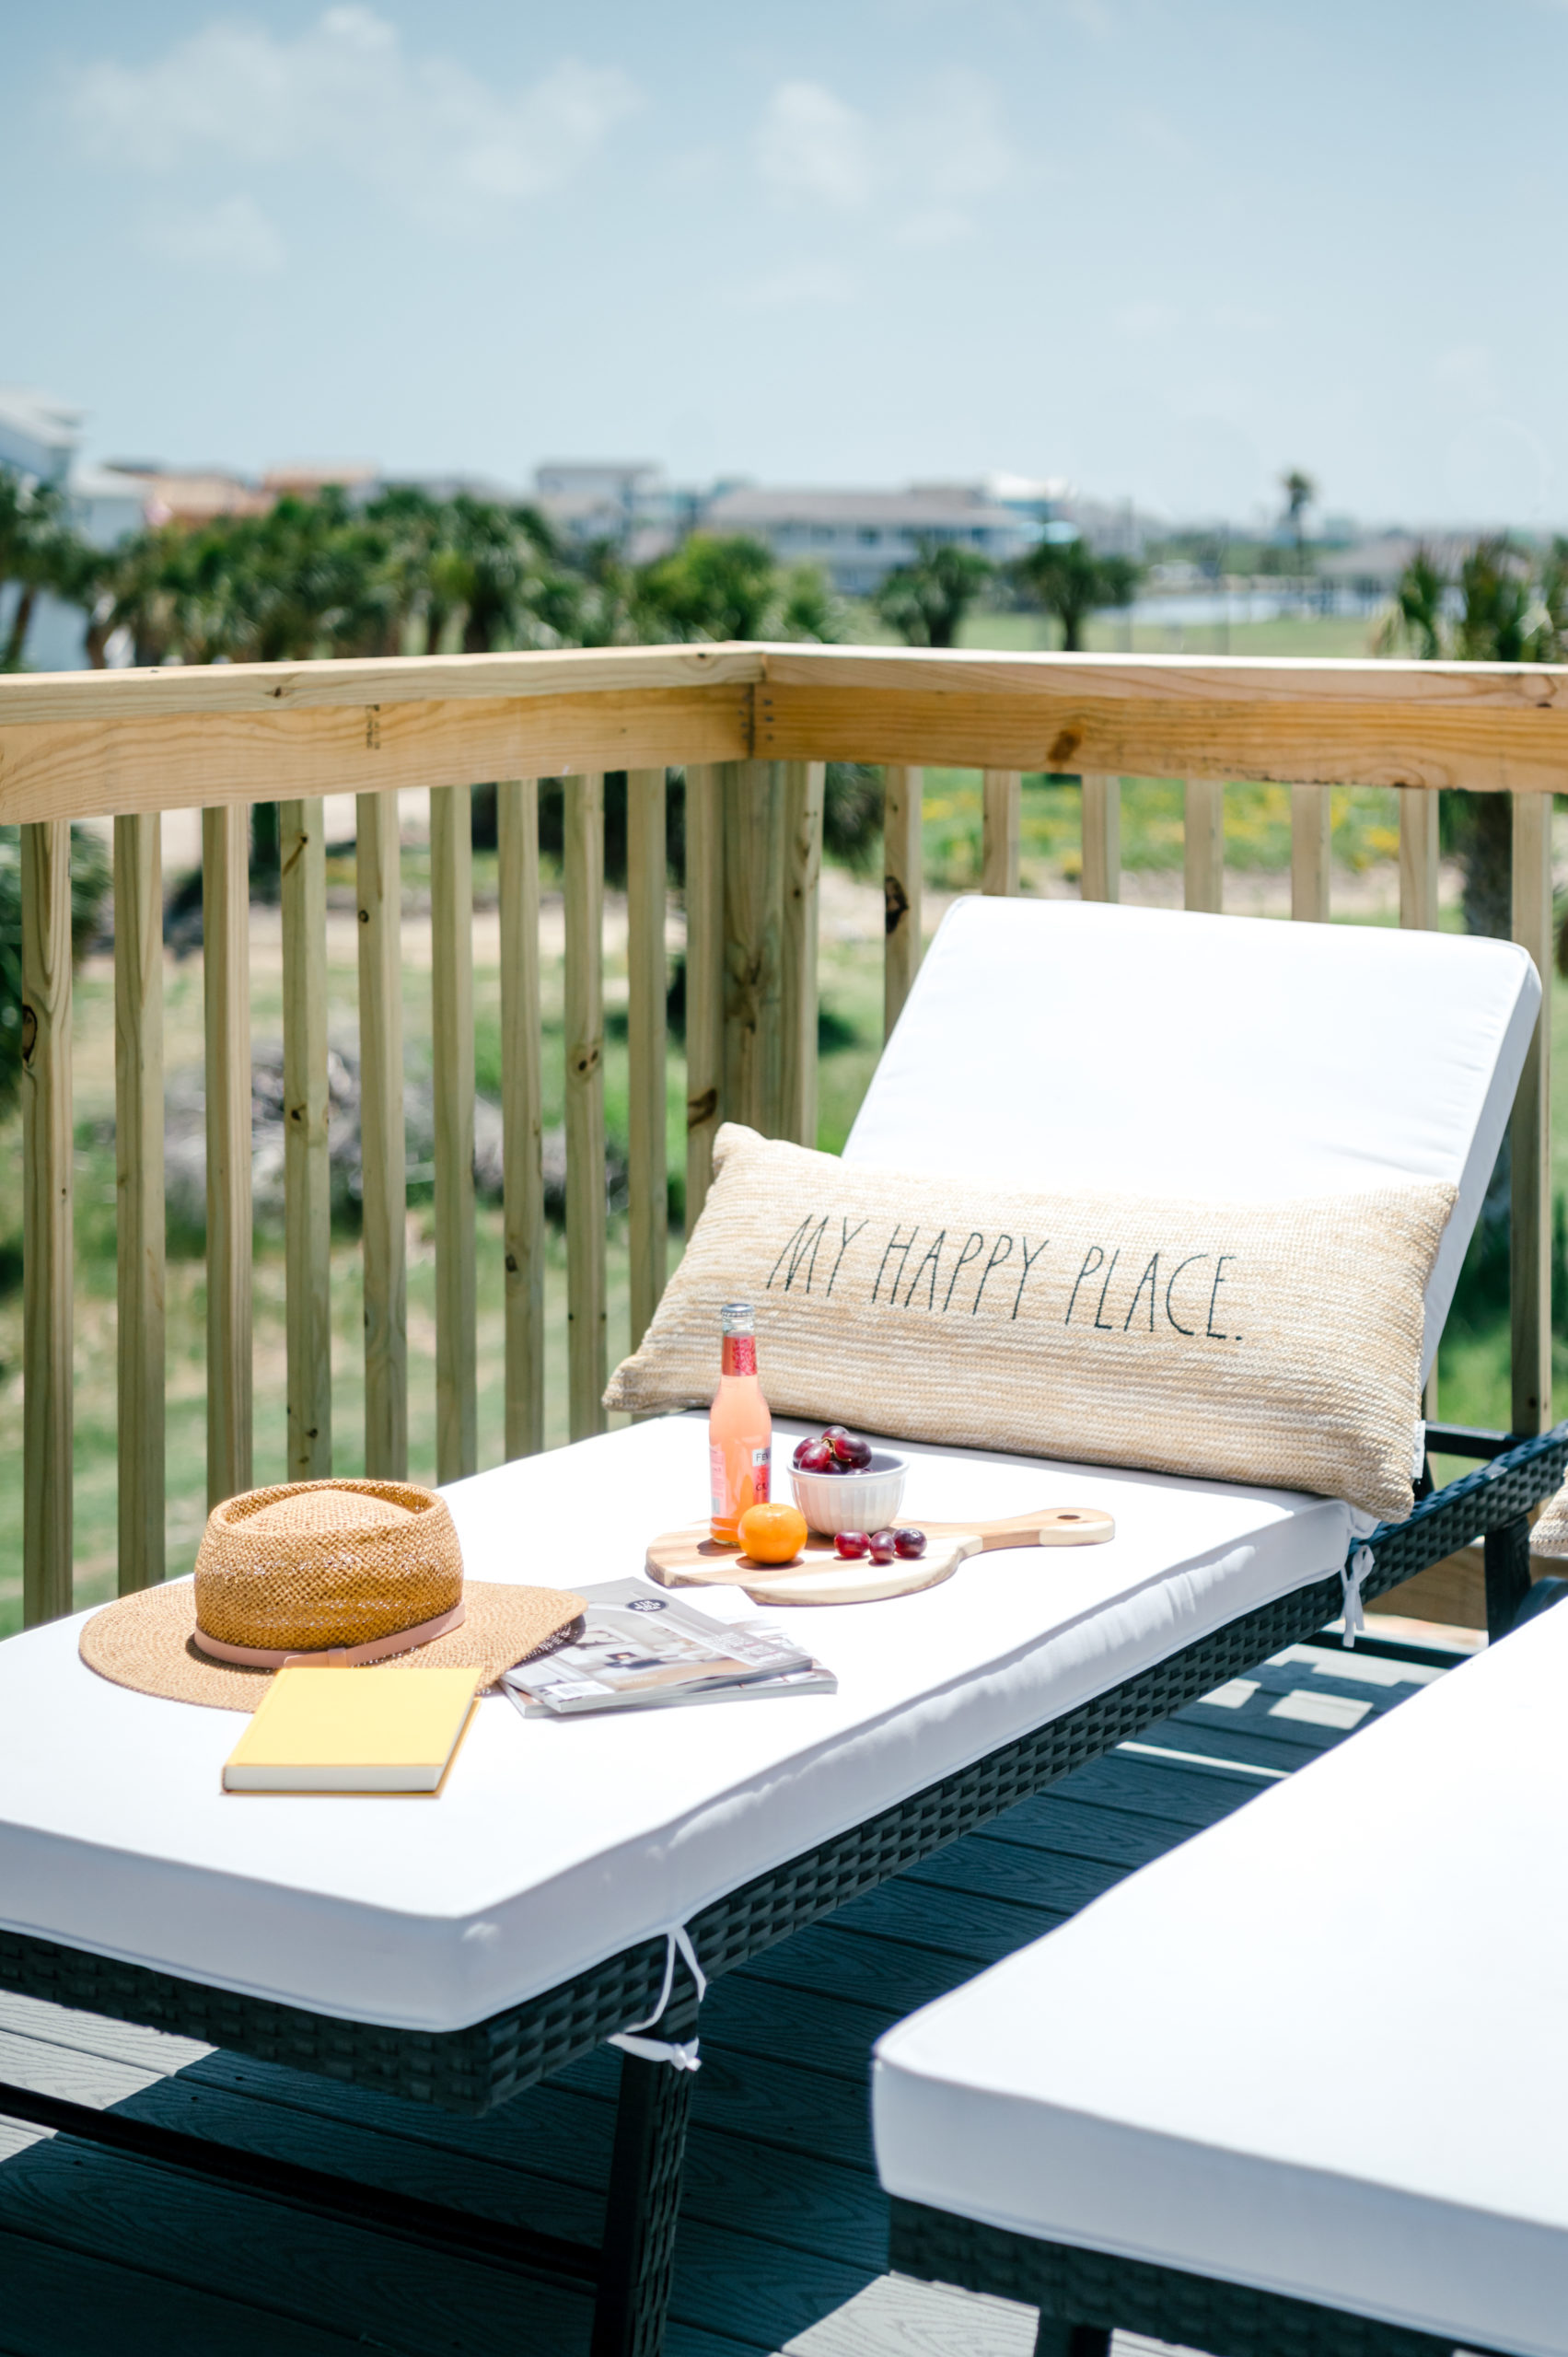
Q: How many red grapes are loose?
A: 3